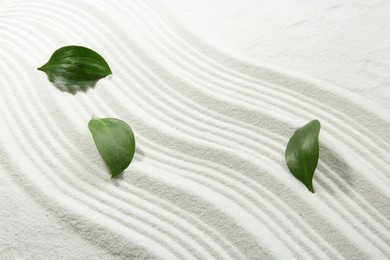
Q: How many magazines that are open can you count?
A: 0